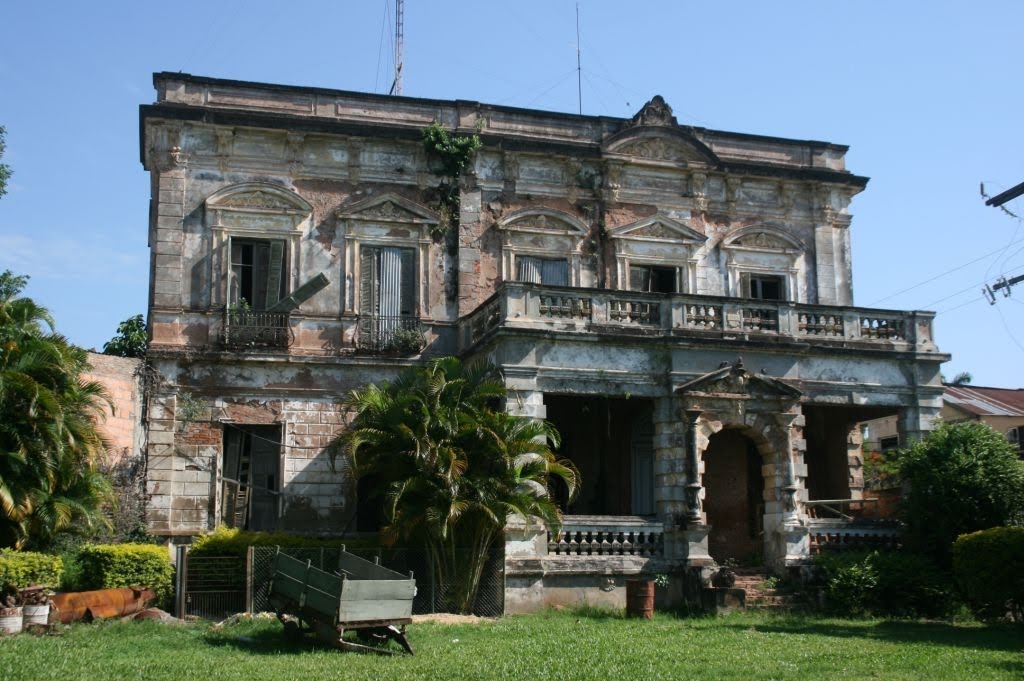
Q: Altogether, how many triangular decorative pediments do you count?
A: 3